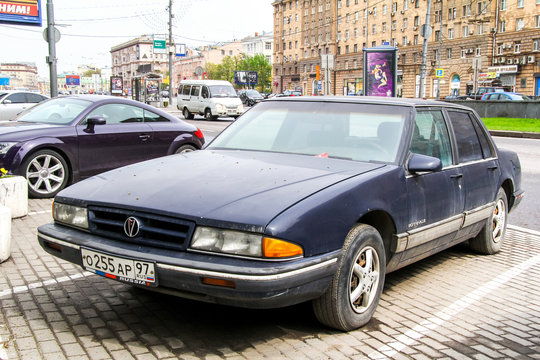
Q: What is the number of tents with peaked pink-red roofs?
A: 0